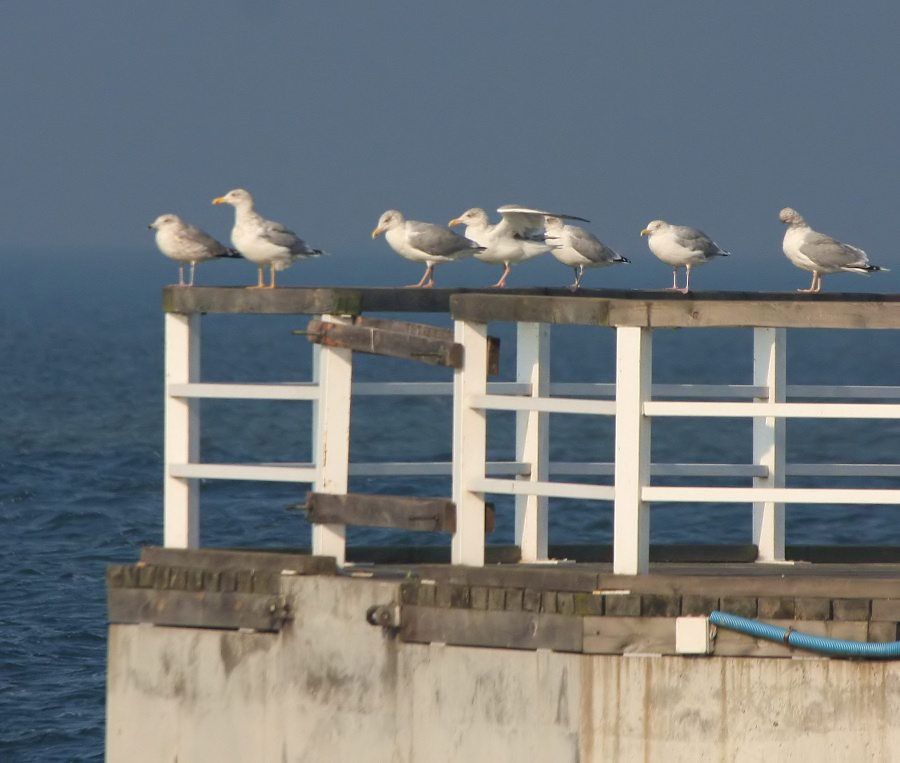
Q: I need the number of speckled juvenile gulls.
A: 1